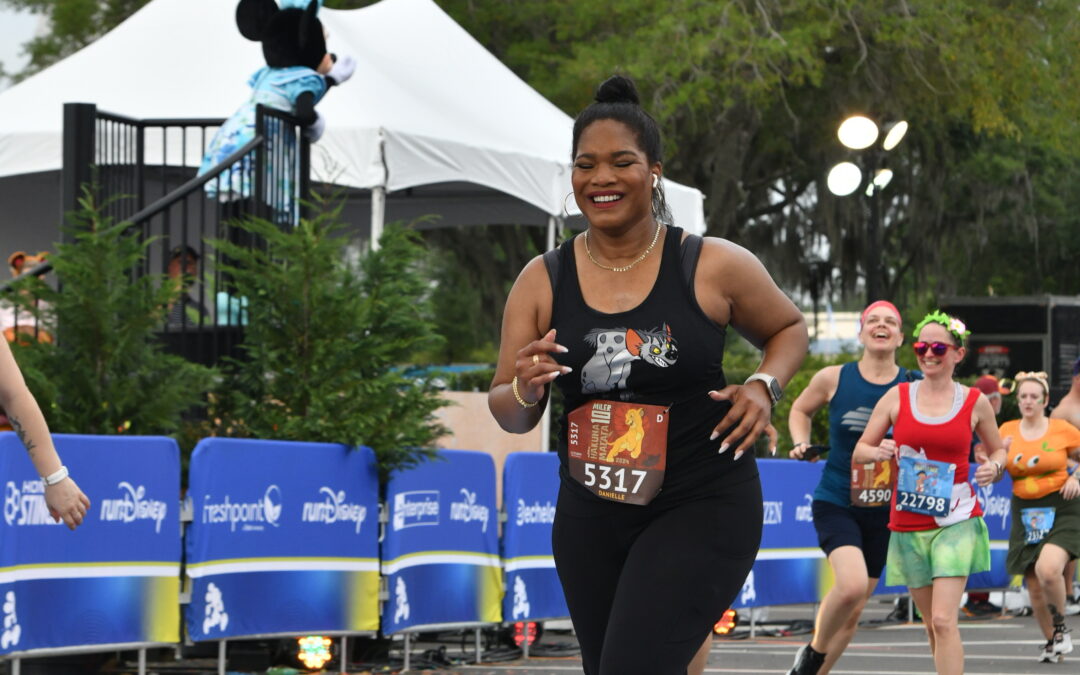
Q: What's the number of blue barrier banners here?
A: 6